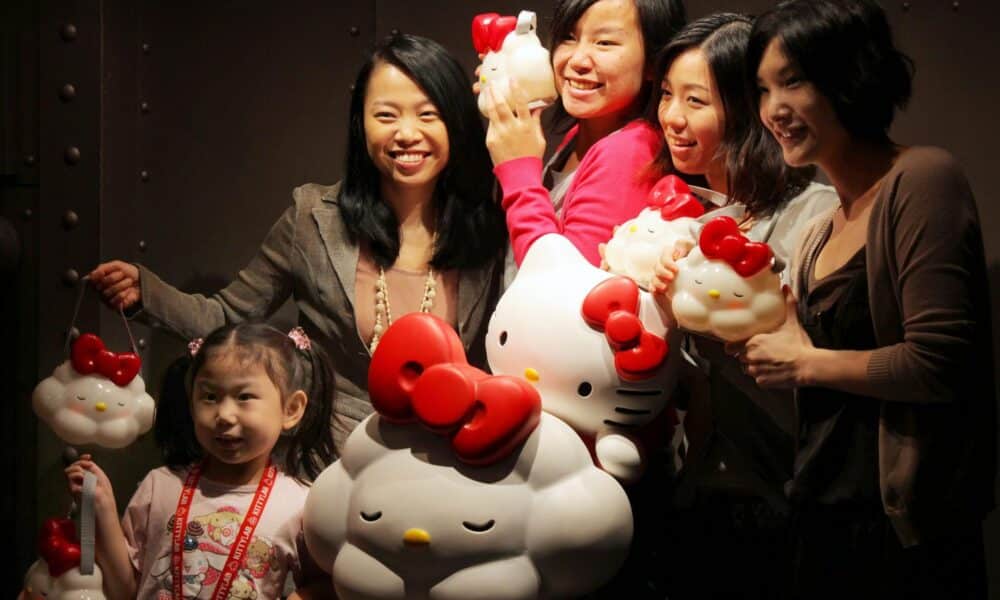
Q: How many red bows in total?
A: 7